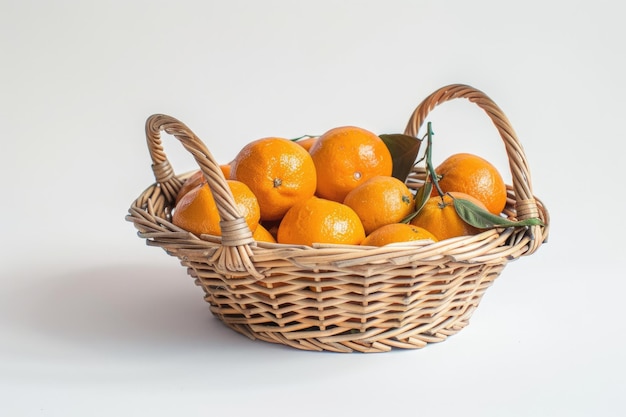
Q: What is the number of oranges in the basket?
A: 11